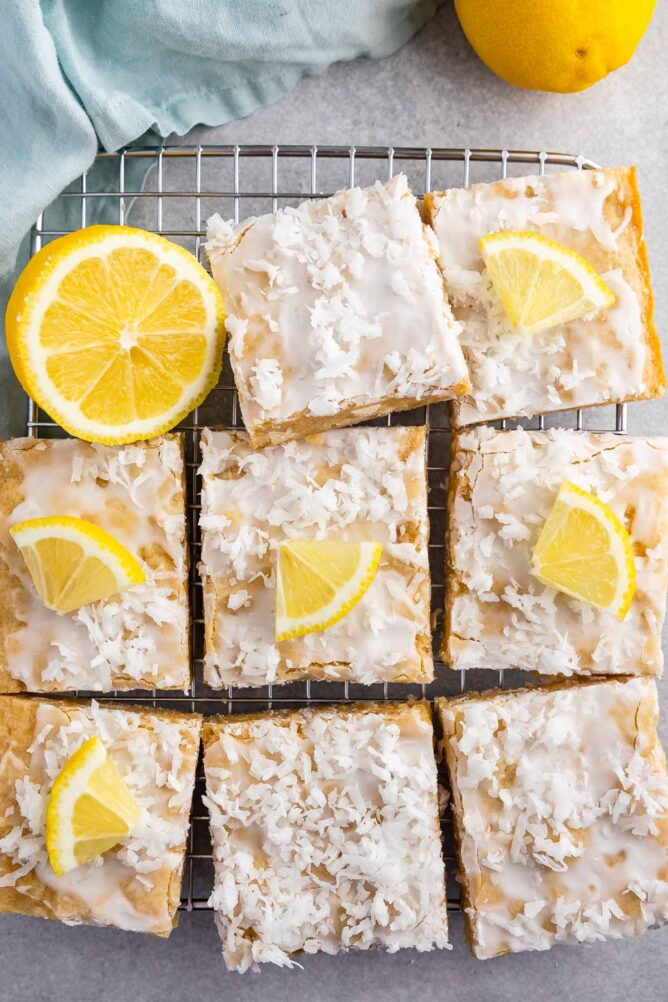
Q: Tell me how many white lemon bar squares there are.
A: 8